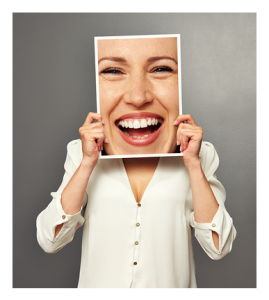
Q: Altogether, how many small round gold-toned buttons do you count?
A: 6